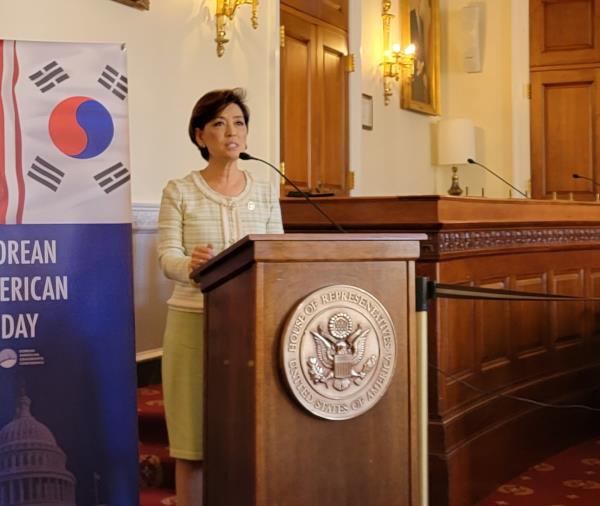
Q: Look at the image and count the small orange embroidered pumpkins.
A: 0